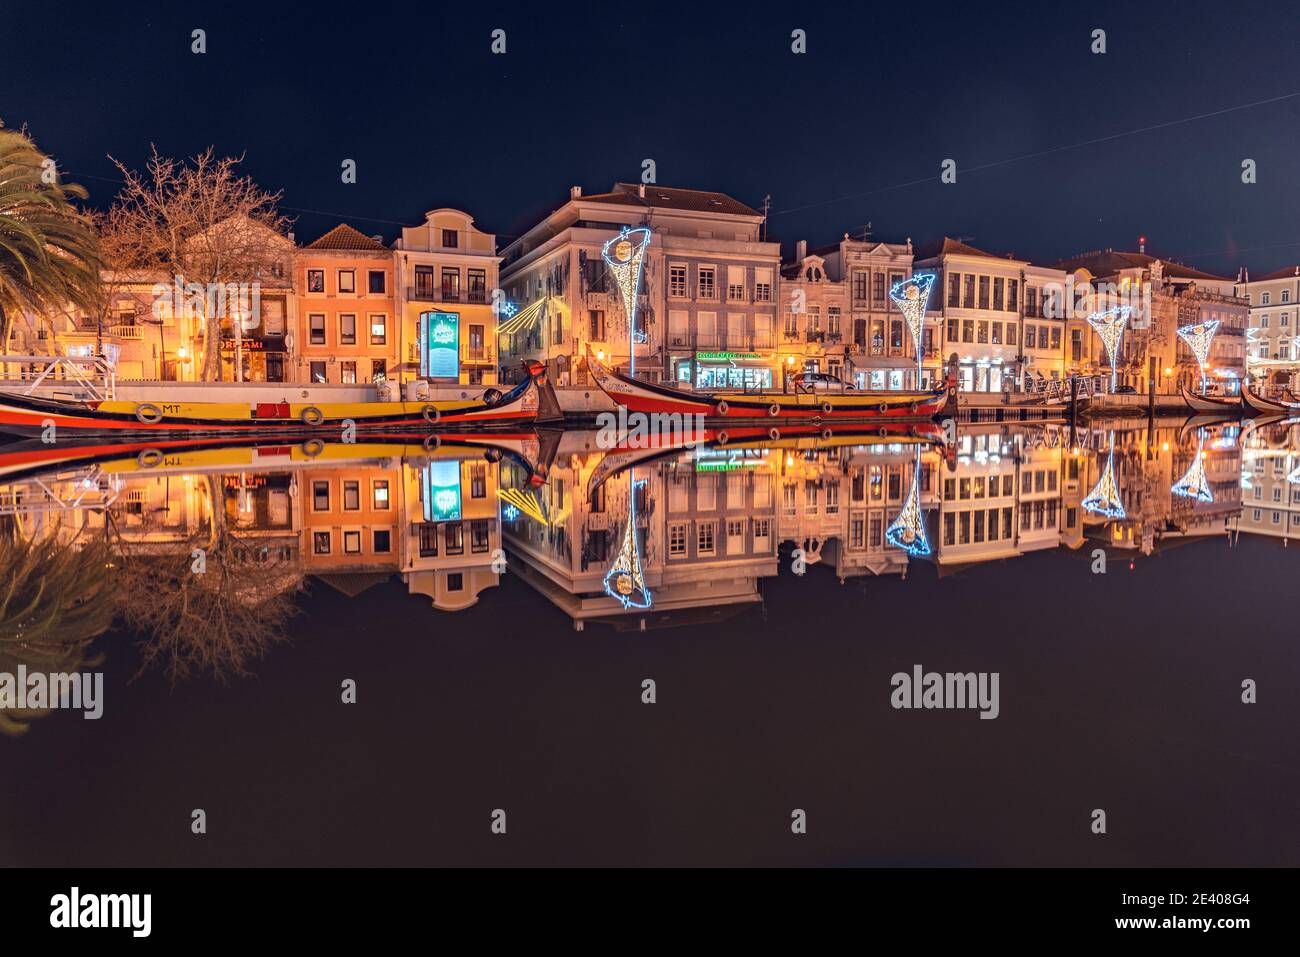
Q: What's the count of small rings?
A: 8